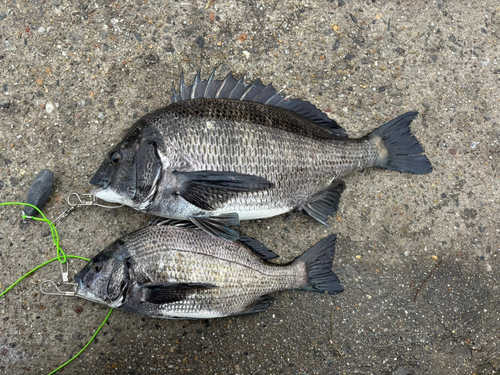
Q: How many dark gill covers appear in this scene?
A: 2